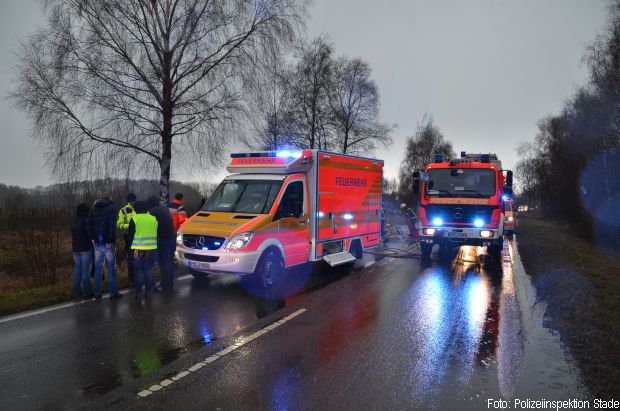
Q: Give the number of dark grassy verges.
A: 2